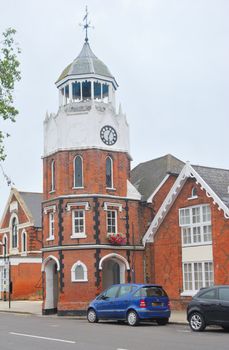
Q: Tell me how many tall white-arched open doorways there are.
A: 2